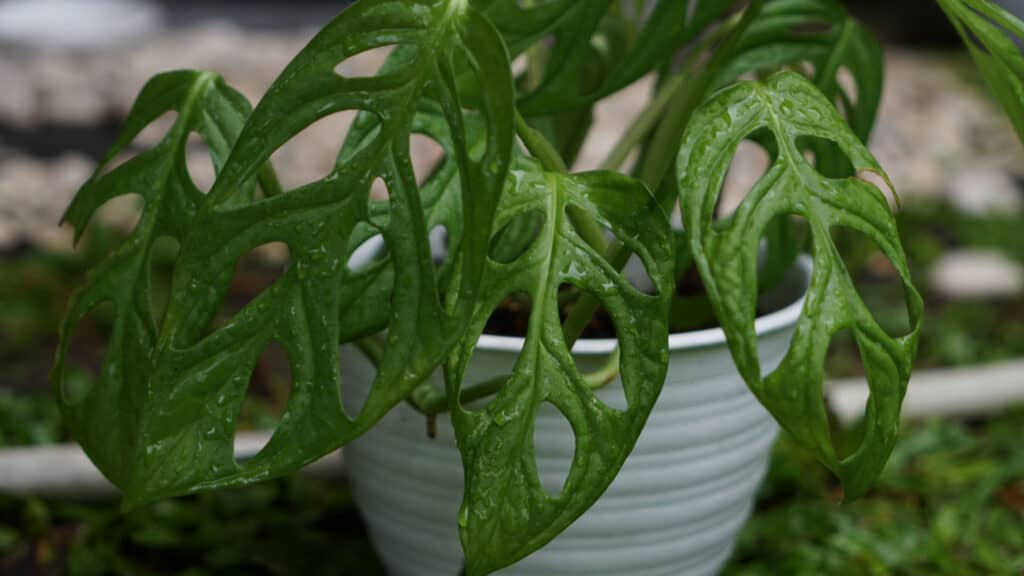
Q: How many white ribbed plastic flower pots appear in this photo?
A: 1